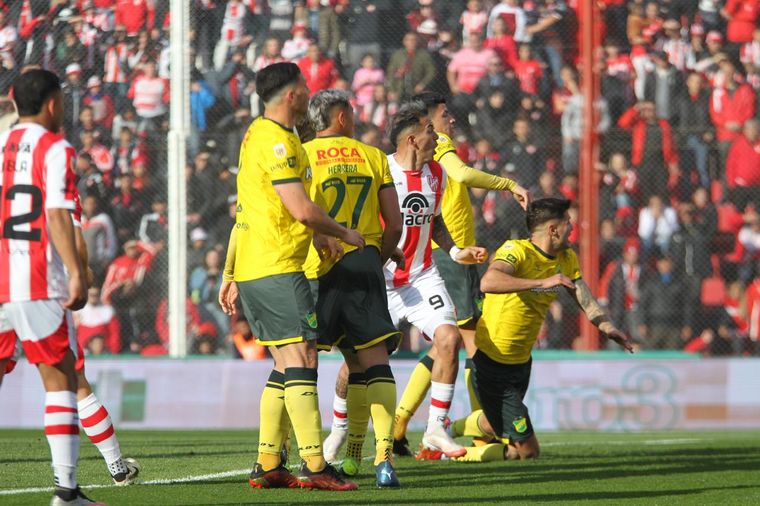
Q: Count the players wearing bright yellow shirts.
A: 4